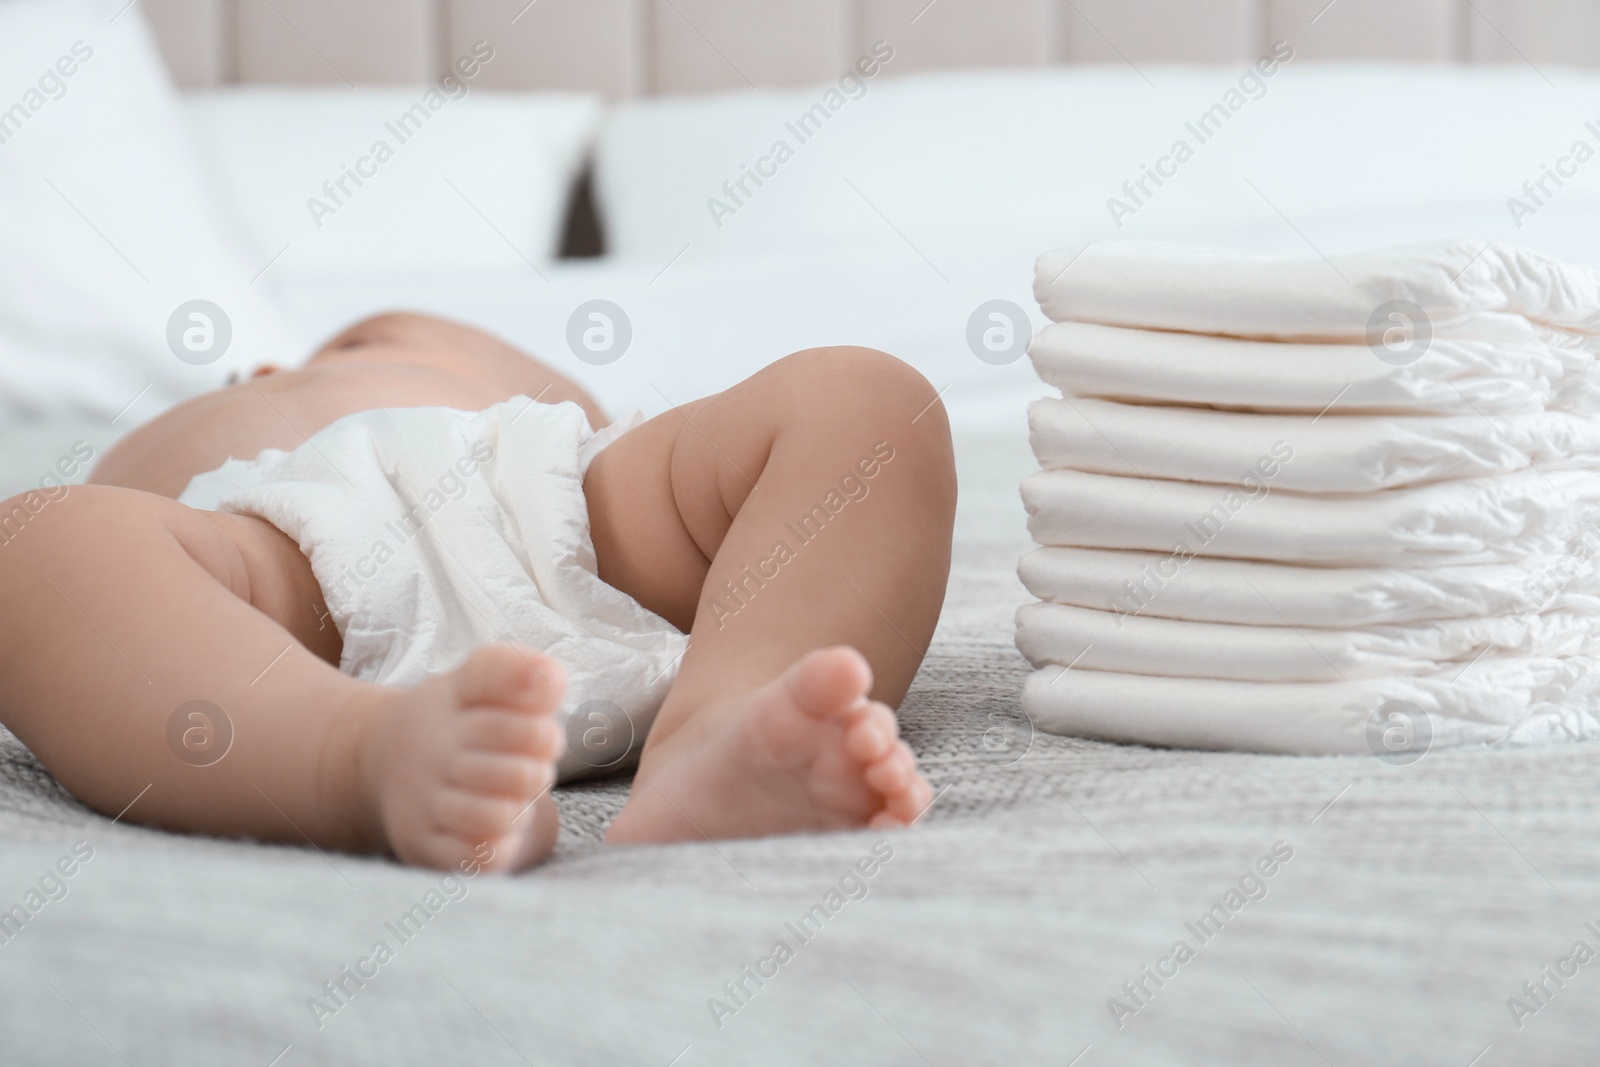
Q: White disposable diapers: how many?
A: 8